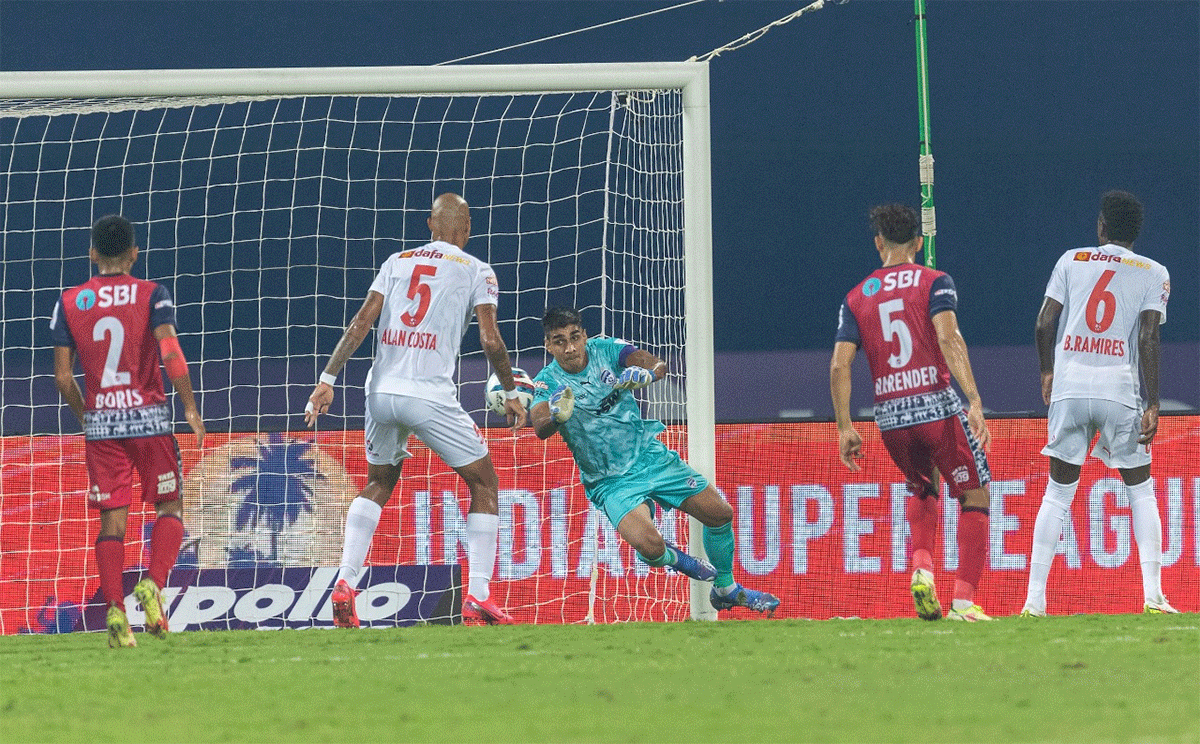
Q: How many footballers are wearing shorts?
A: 5